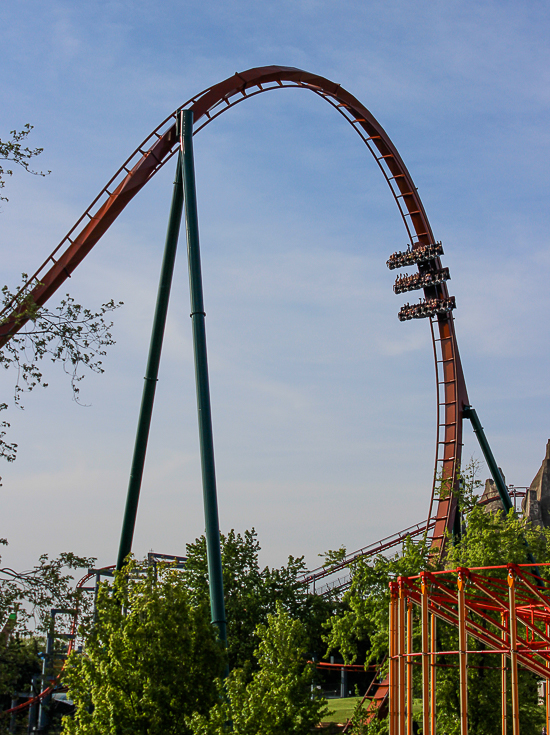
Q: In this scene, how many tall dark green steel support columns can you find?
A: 3